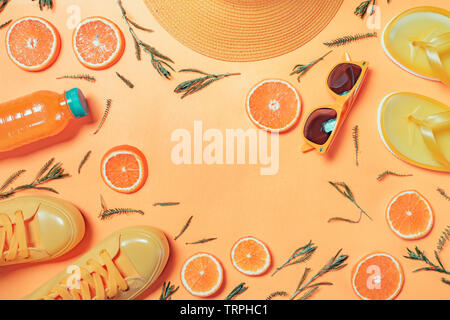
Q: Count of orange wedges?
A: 8